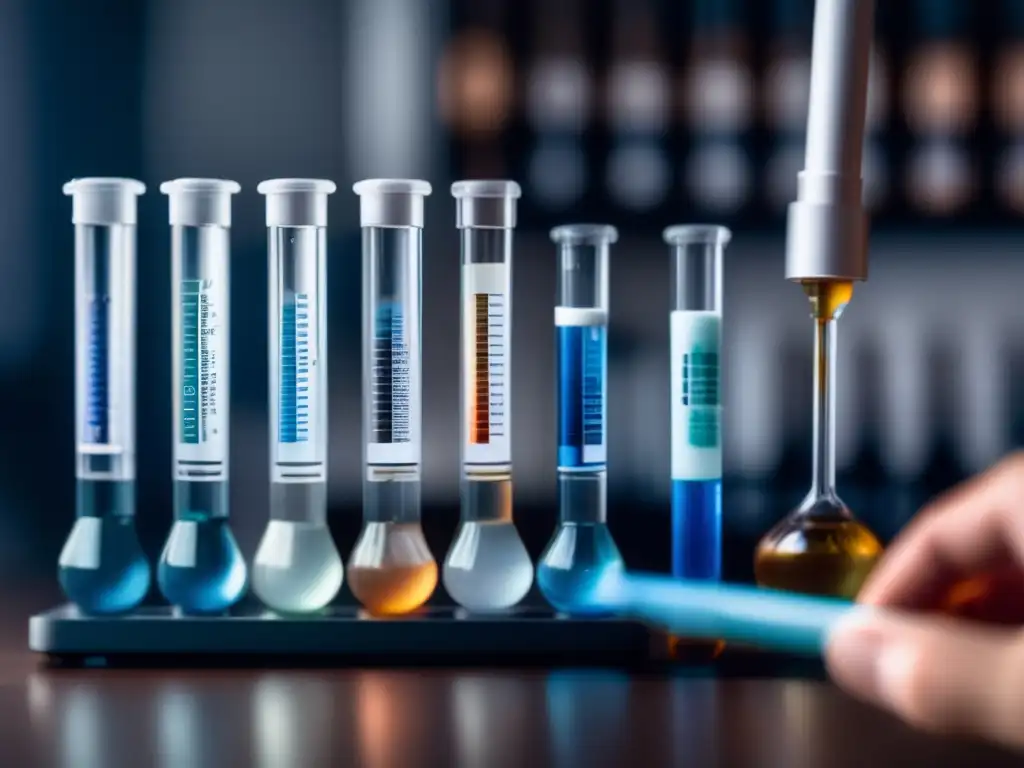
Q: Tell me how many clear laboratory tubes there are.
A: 7